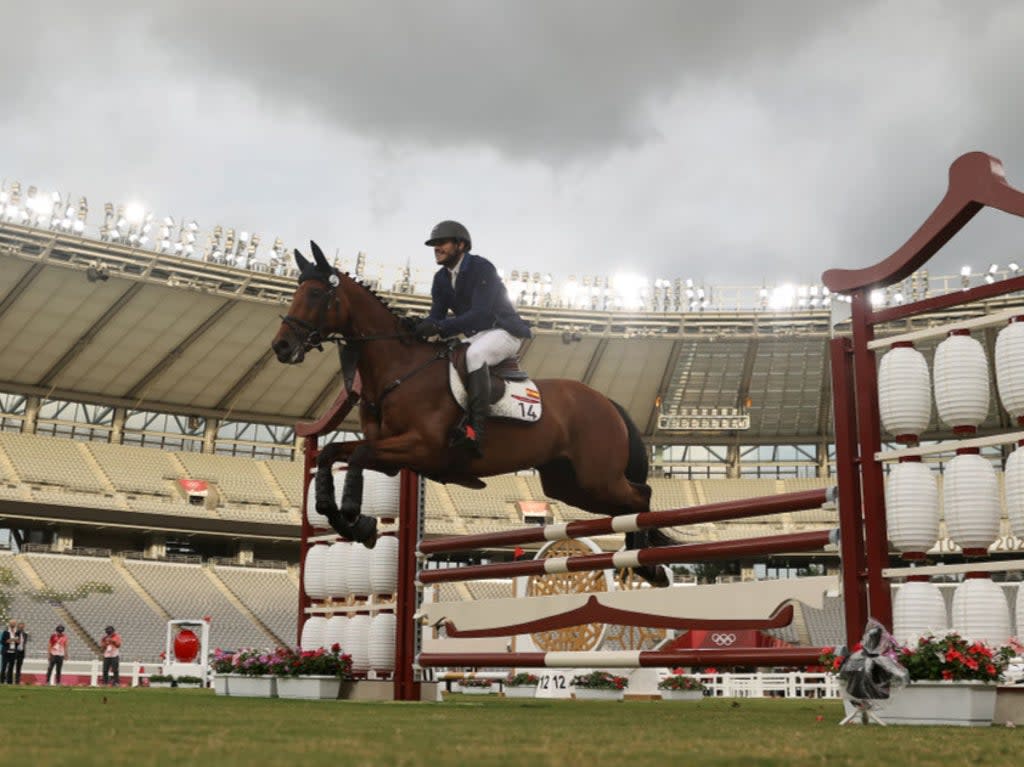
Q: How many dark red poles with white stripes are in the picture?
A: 3